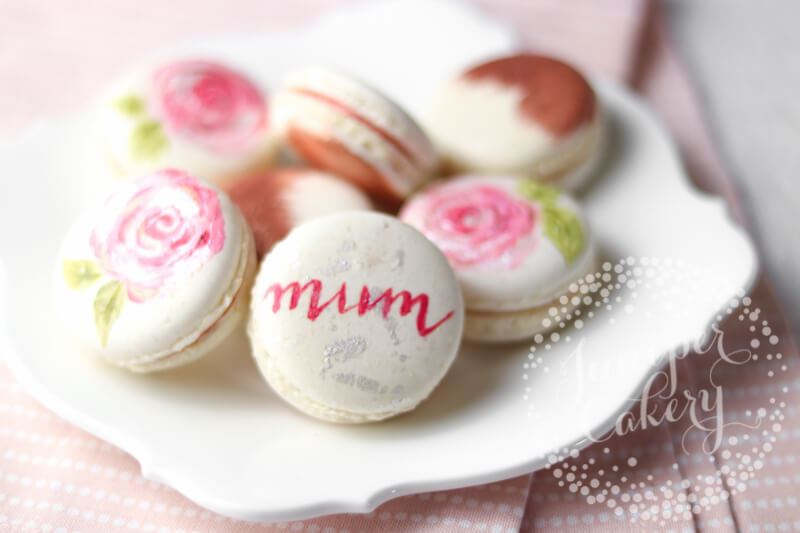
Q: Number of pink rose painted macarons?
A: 3